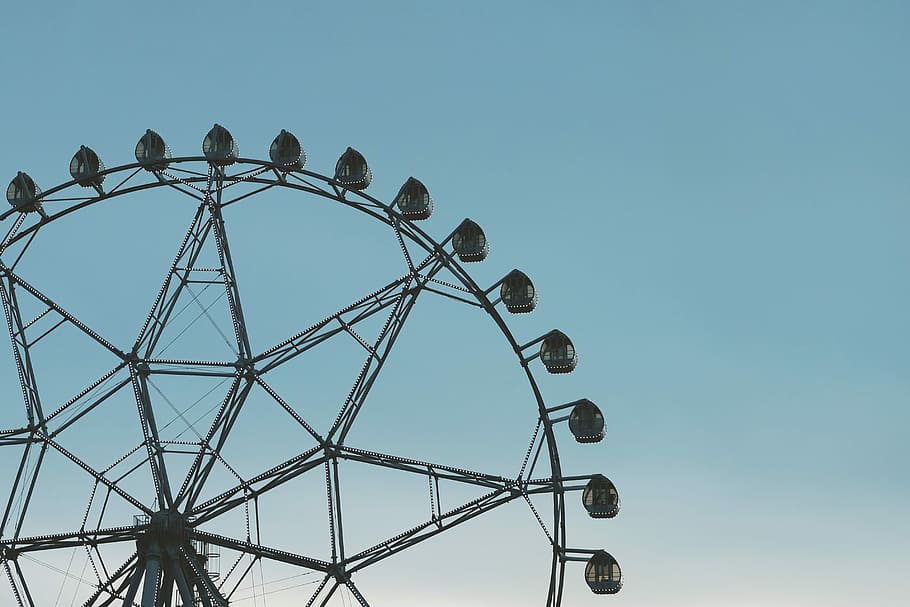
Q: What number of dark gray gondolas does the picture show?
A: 13